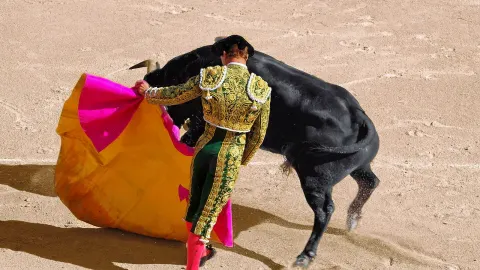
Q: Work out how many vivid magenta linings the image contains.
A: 1